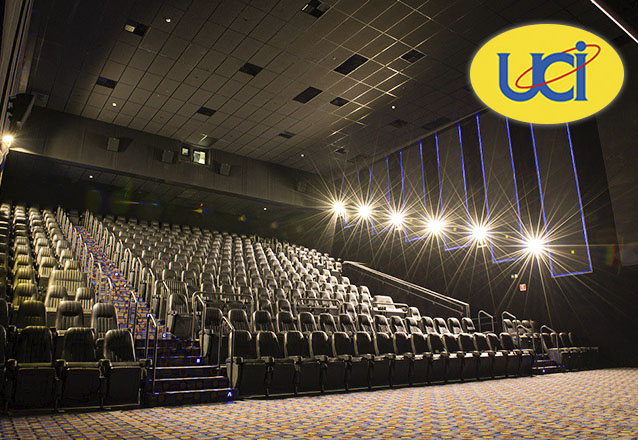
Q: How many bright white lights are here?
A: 6